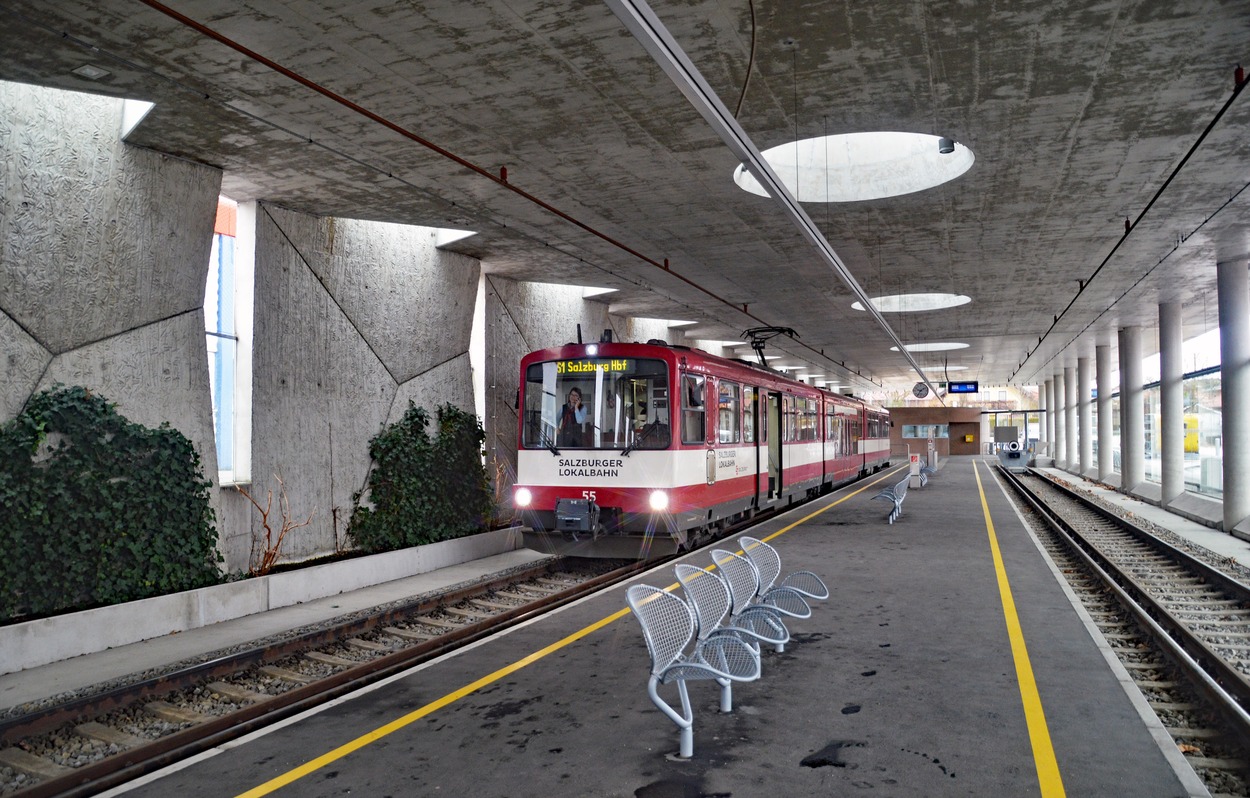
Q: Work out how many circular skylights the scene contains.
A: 4